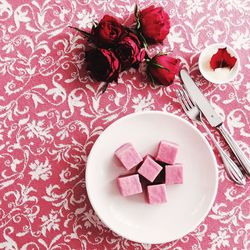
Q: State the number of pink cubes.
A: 6